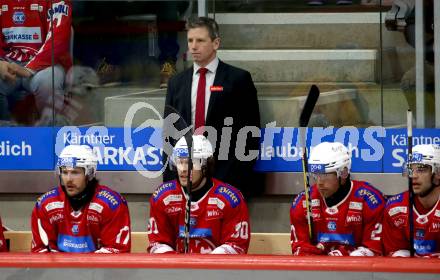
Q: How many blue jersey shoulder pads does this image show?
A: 7